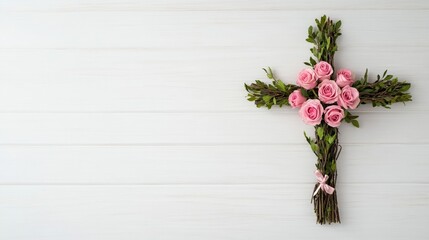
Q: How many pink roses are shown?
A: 8